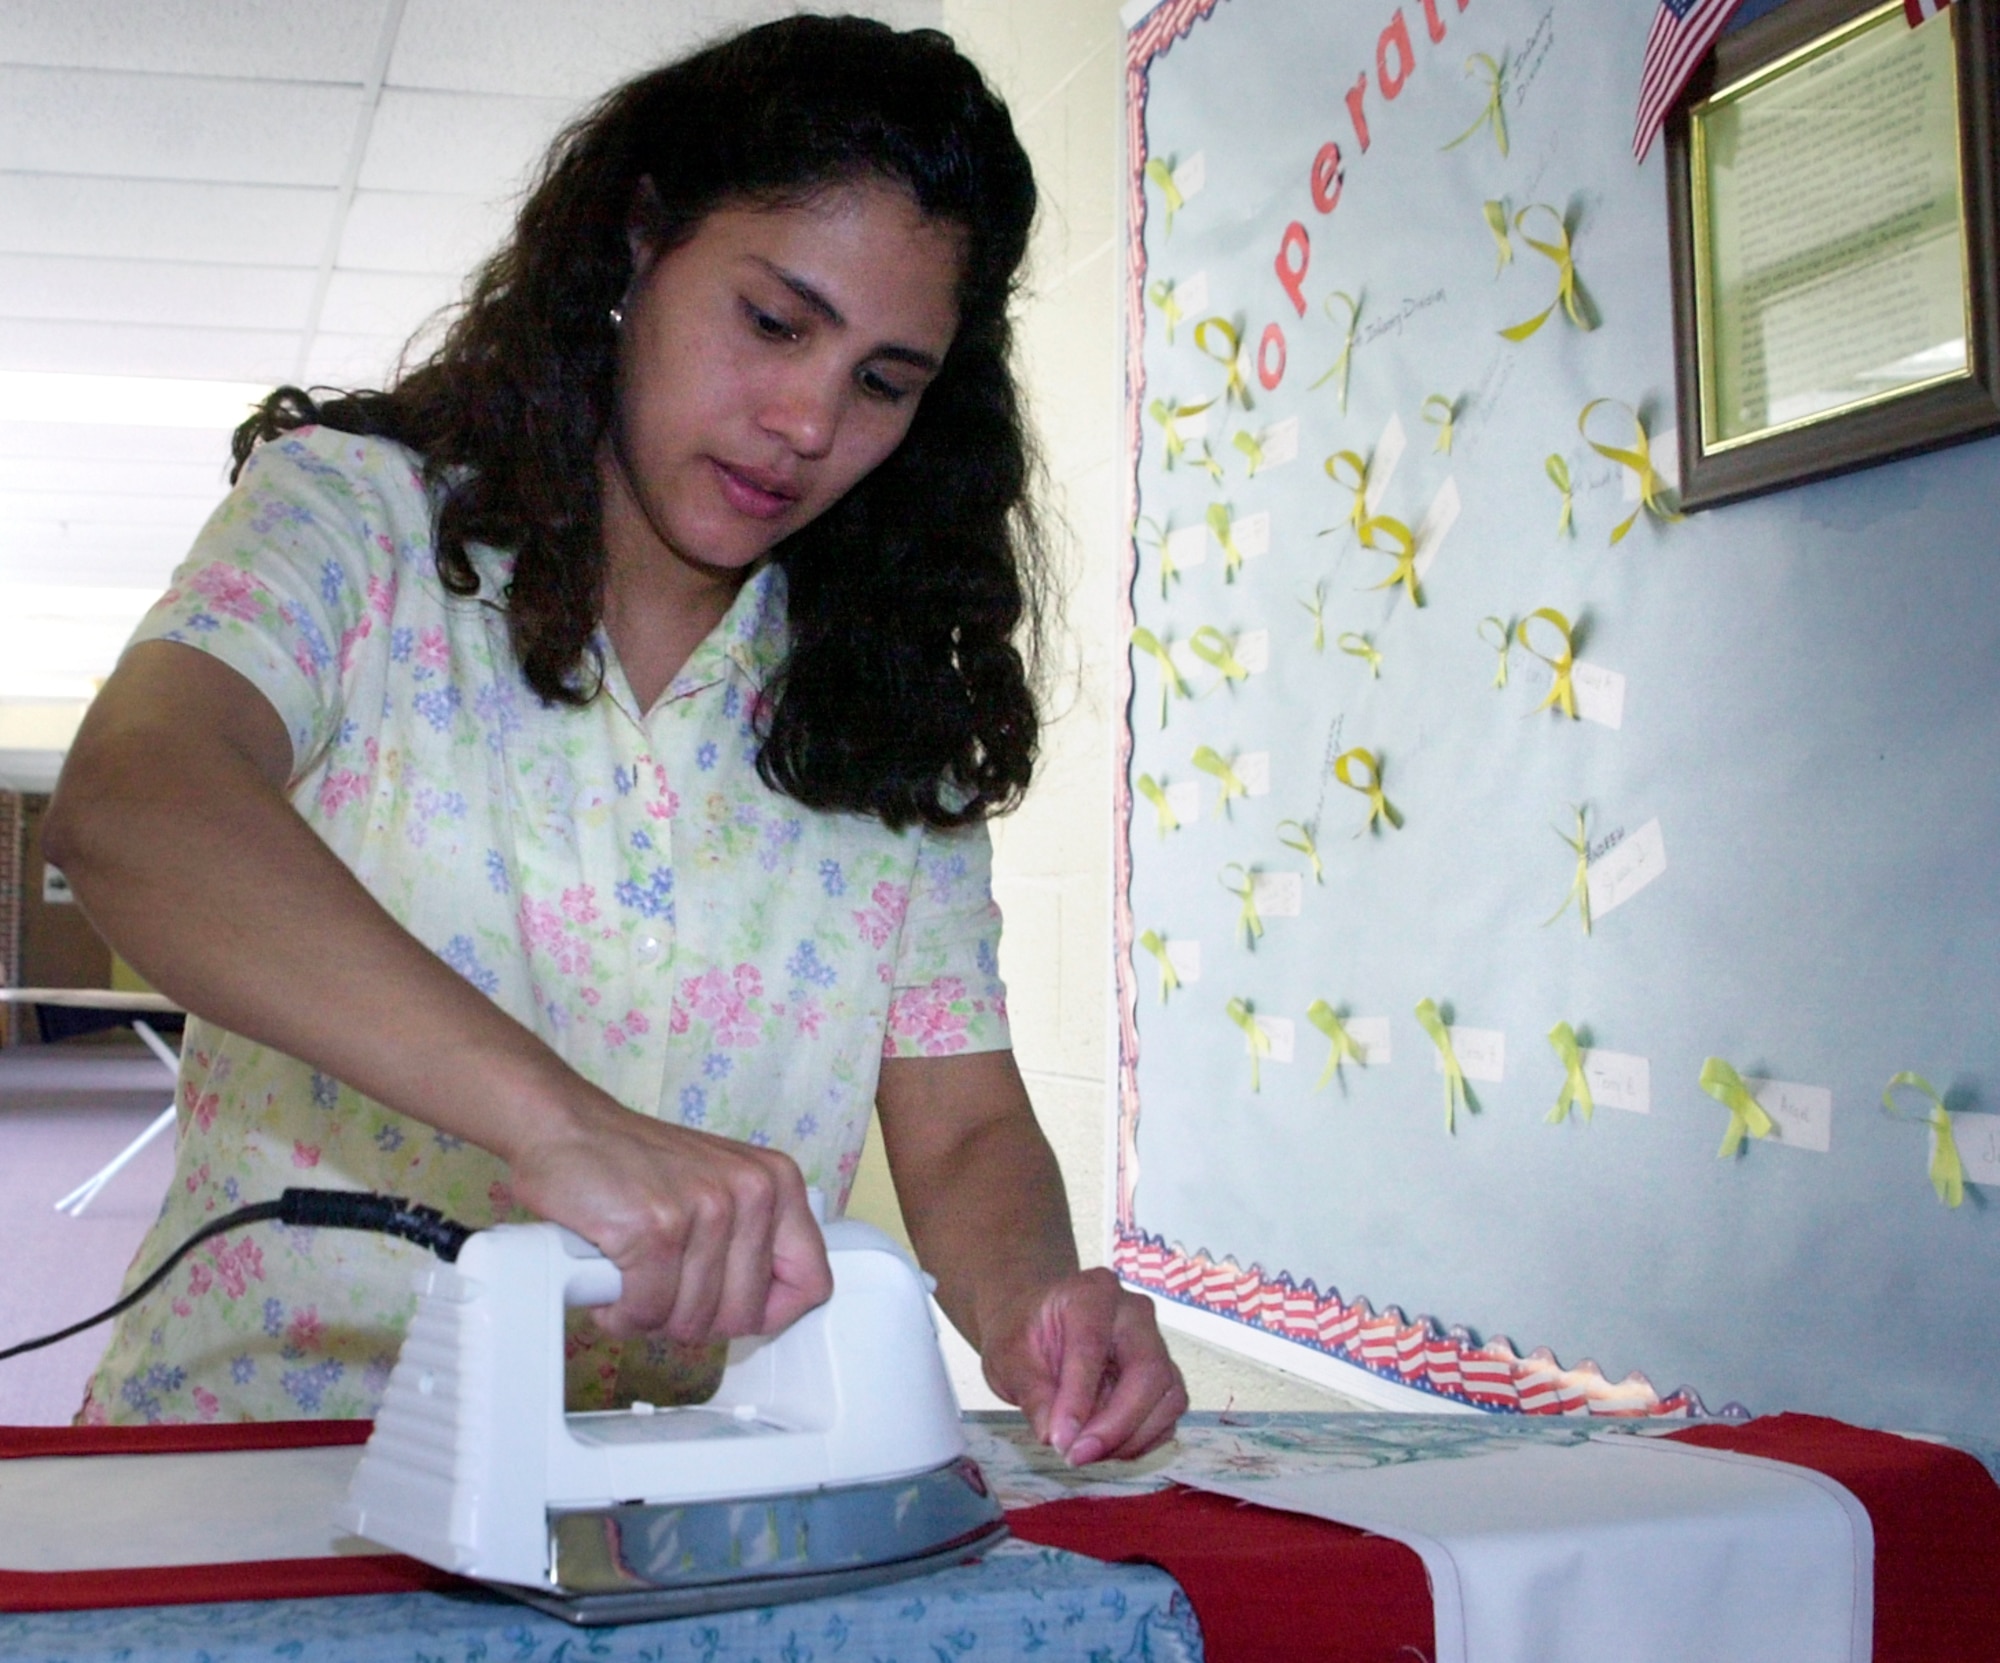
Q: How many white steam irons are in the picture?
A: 1